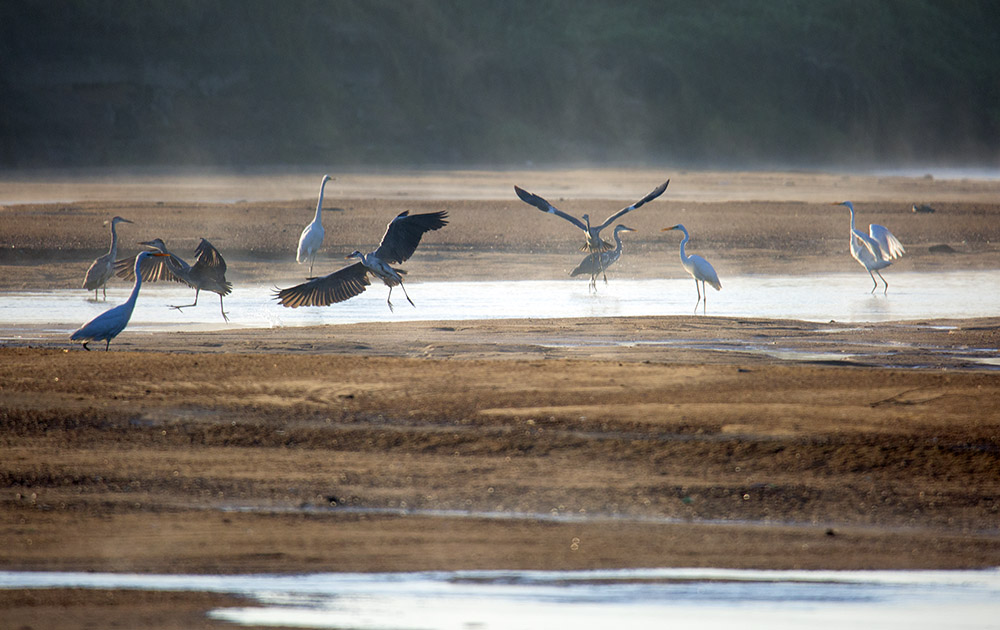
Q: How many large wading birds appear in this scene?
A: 9